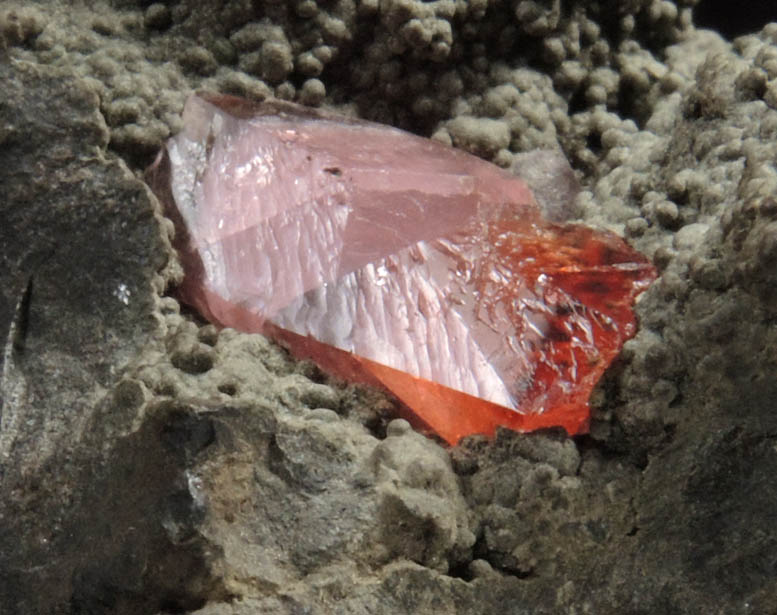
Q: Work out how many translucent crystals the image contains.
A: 1